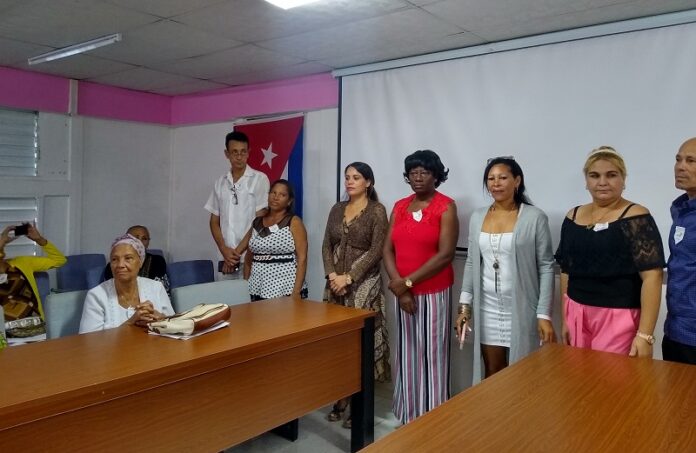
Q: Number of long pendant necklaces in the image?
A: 1